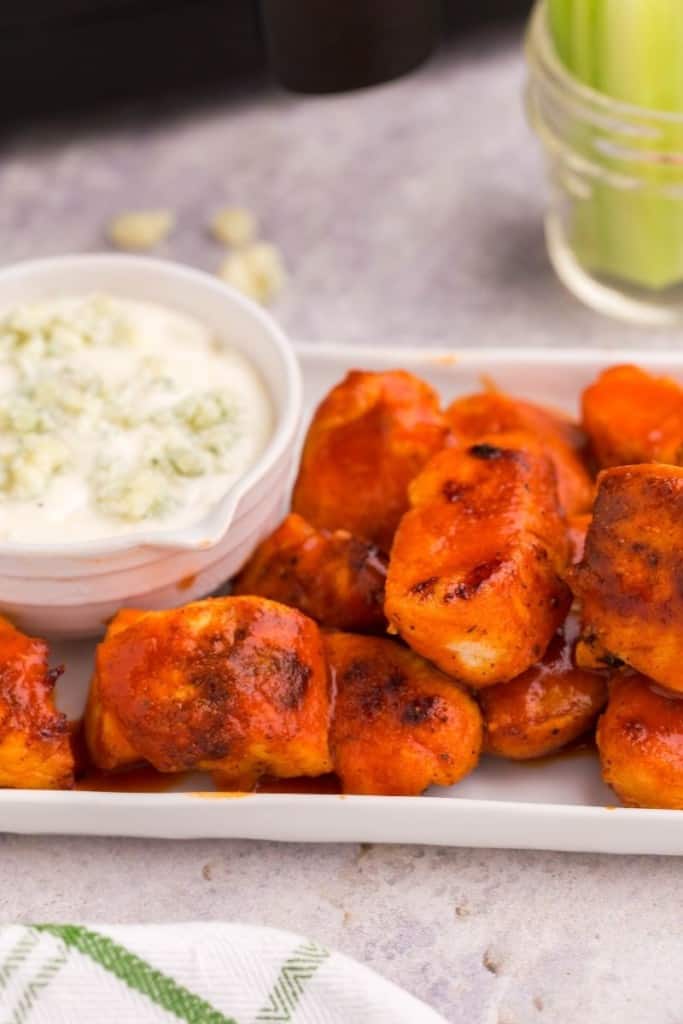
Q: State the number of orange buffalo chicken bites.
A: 11